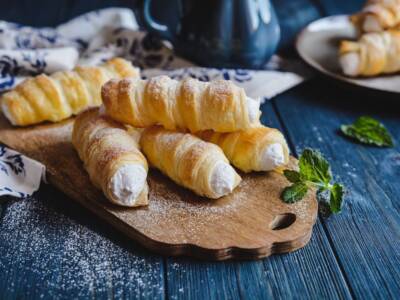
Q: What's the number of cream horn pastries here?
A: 7